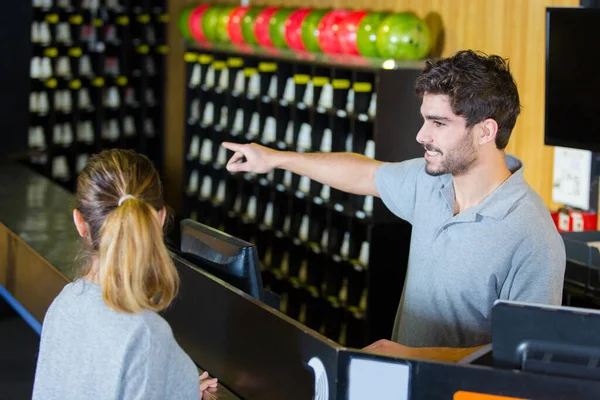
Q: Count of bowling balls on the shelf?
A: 14